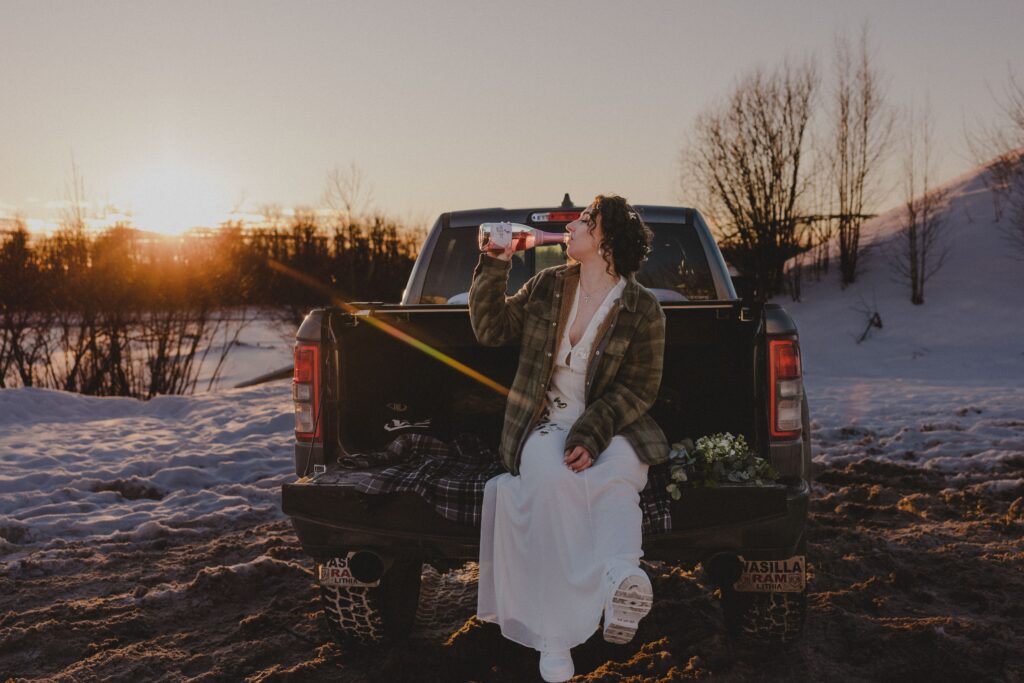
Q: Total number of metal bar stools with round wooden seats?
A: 0